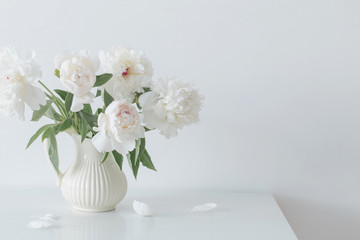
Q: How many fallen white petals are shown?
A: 4